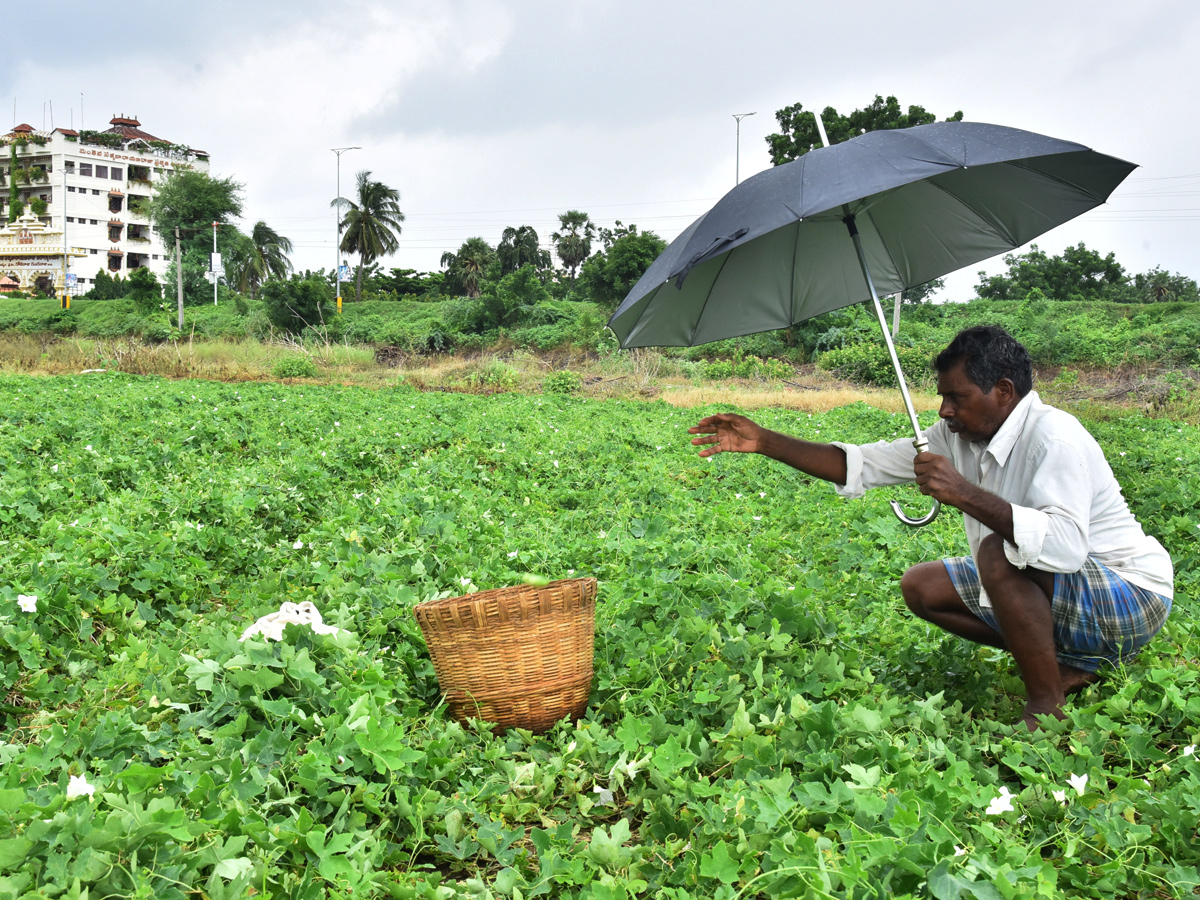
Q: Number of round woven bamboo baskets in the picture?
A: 1